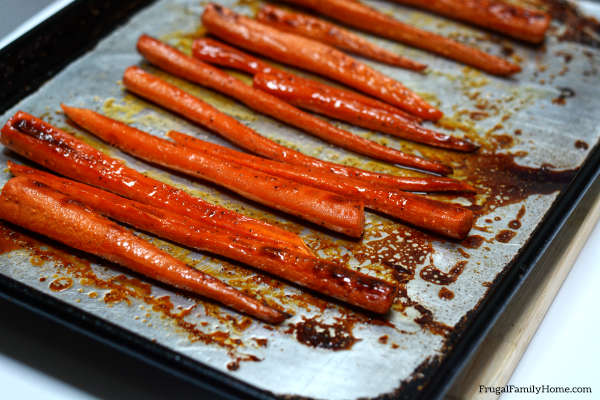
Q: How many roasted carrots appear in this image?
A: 13